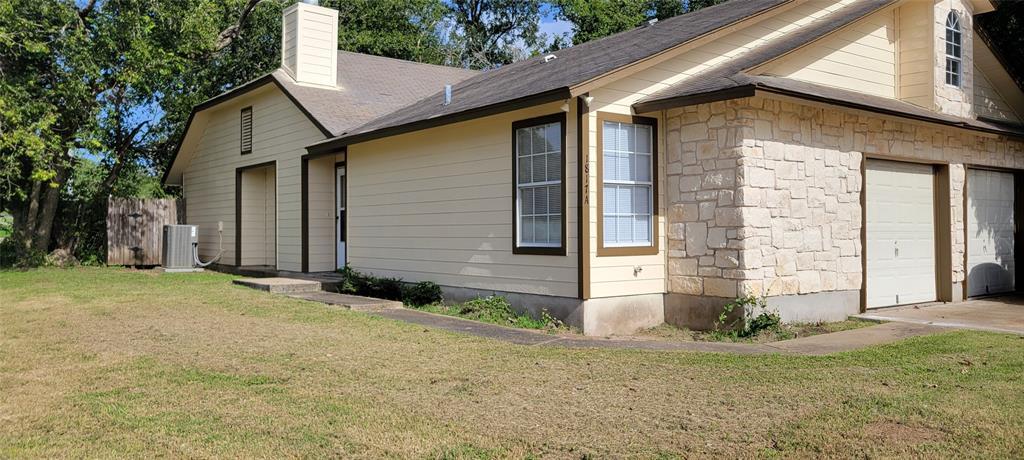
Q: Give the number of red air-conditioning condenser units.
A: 0